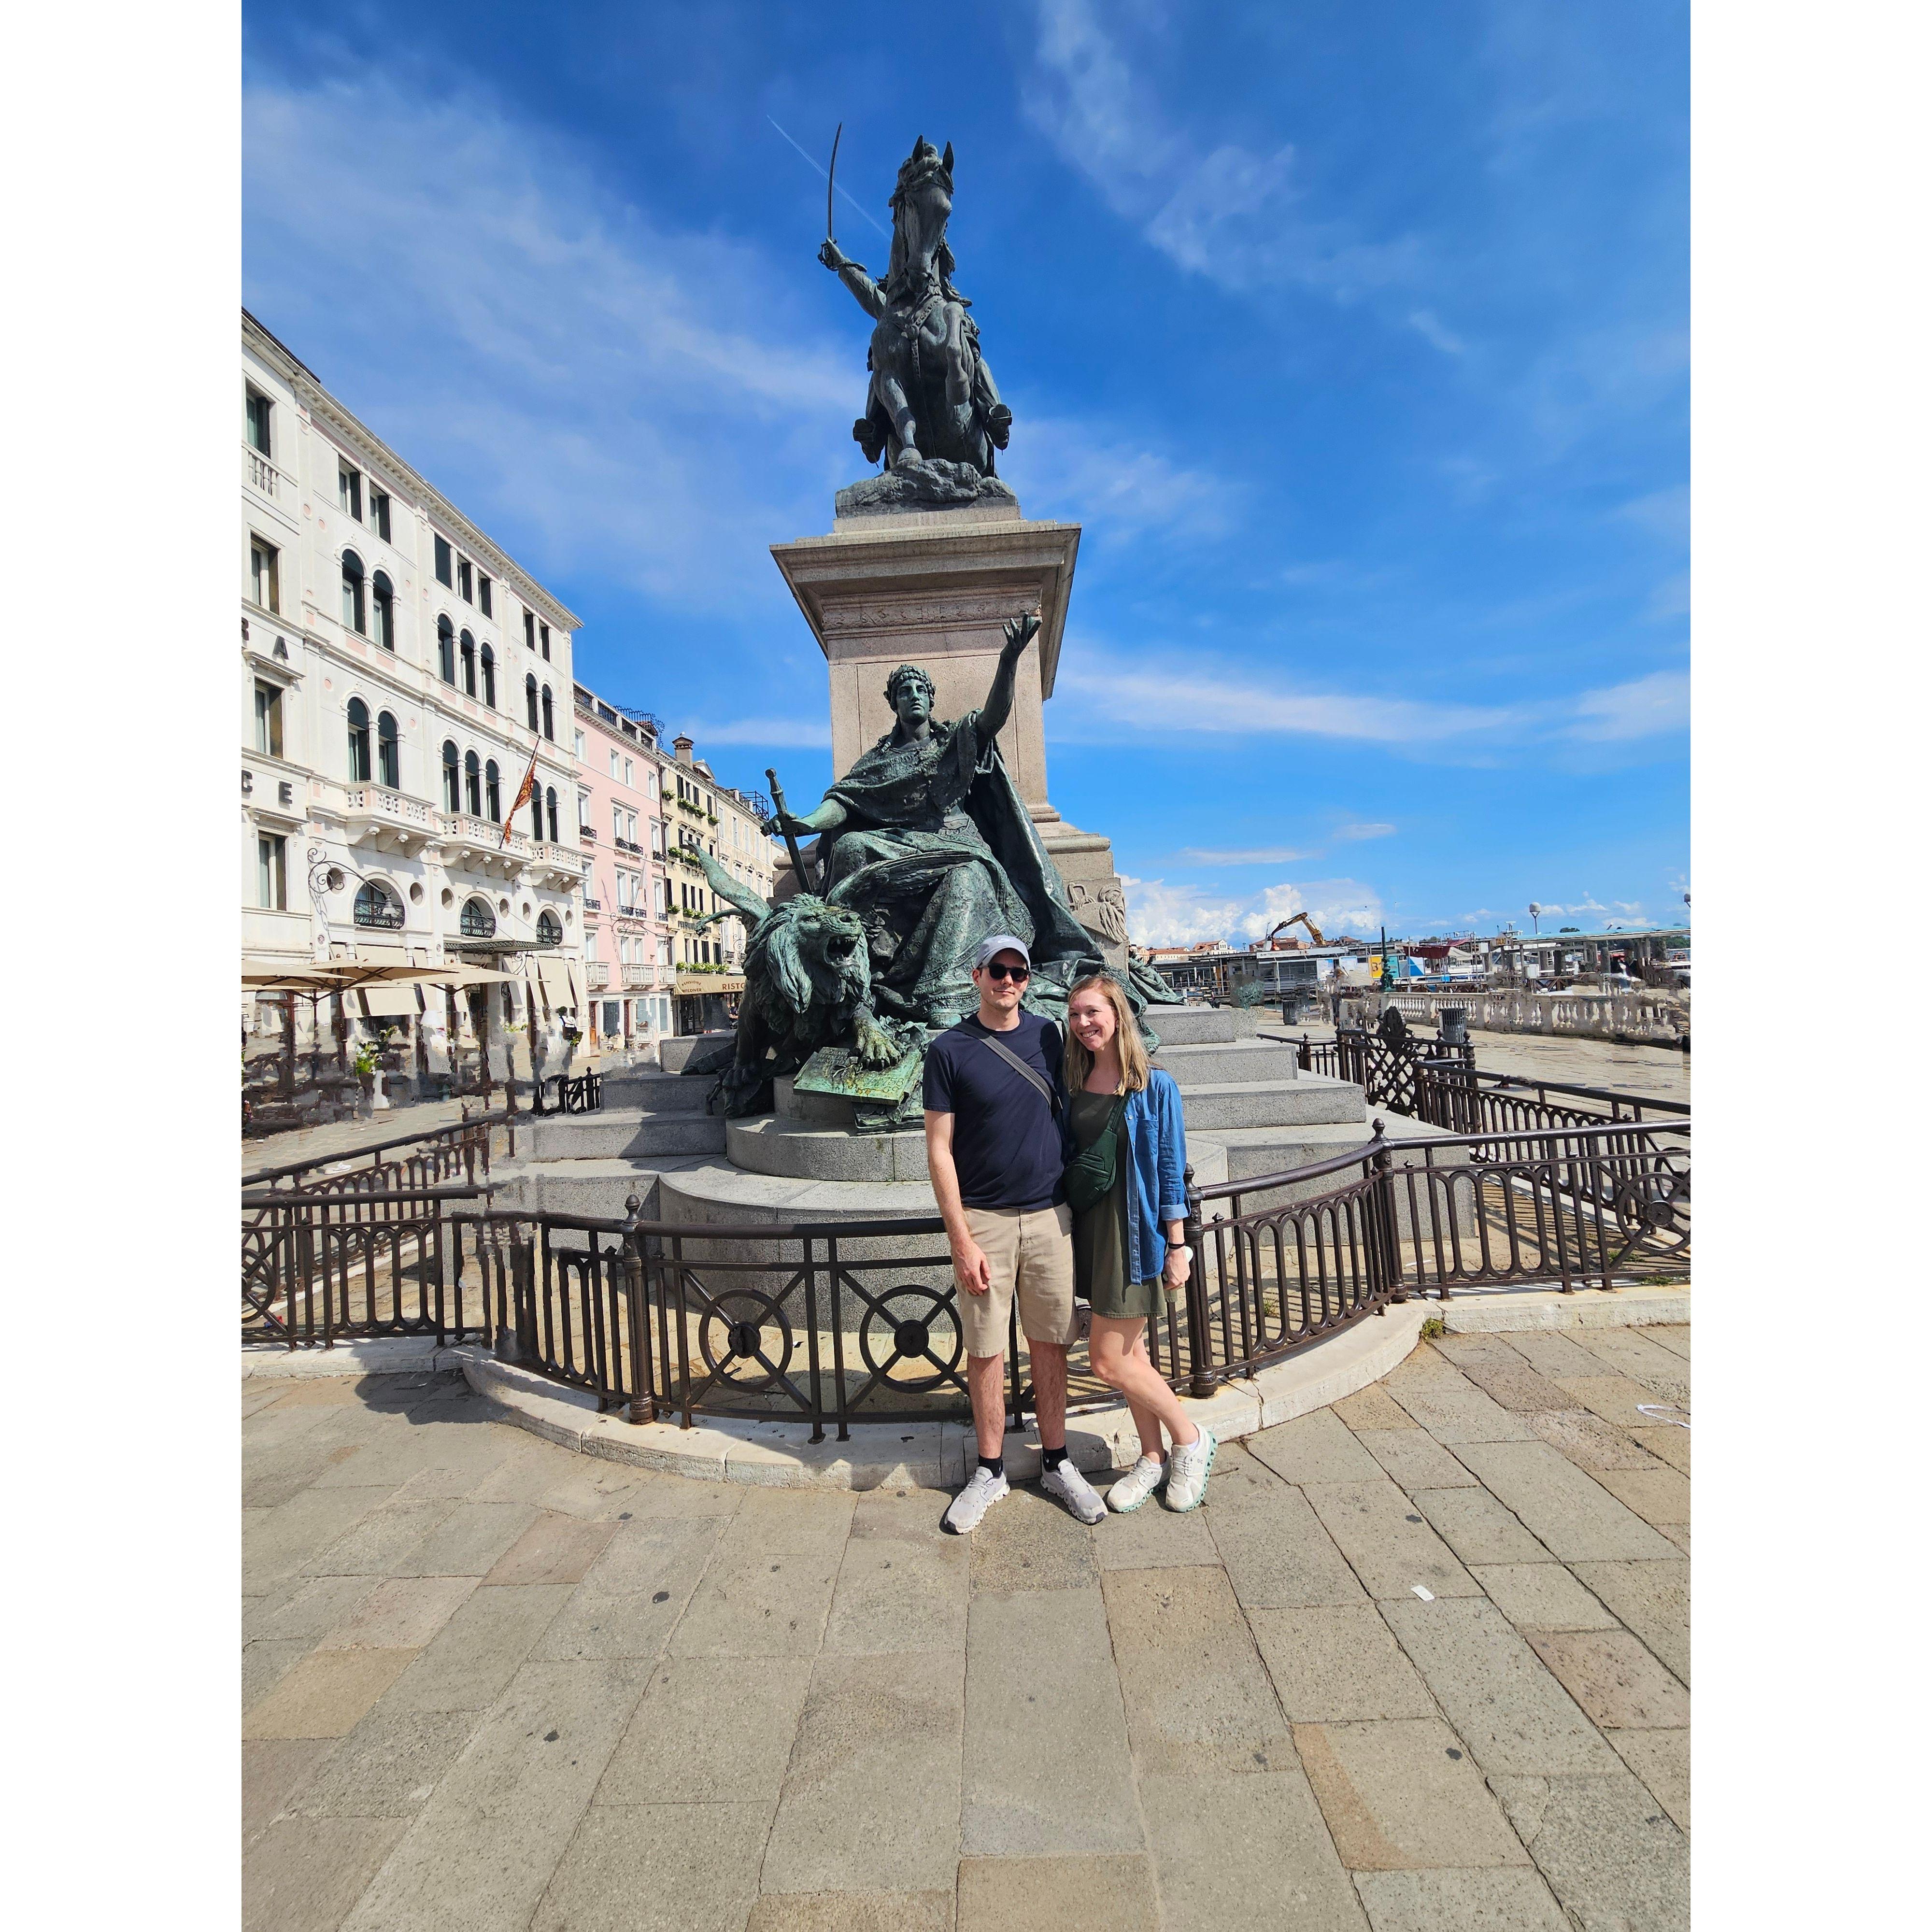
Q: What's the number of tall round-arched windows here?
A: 14